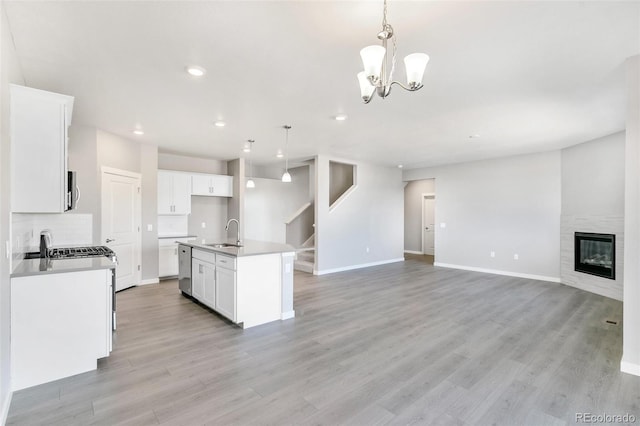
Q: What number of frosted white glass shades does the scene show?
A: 5